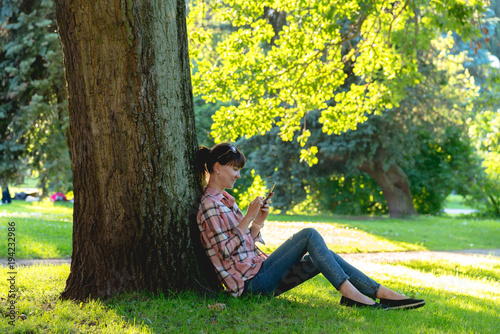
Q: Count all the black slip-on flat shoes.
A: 2